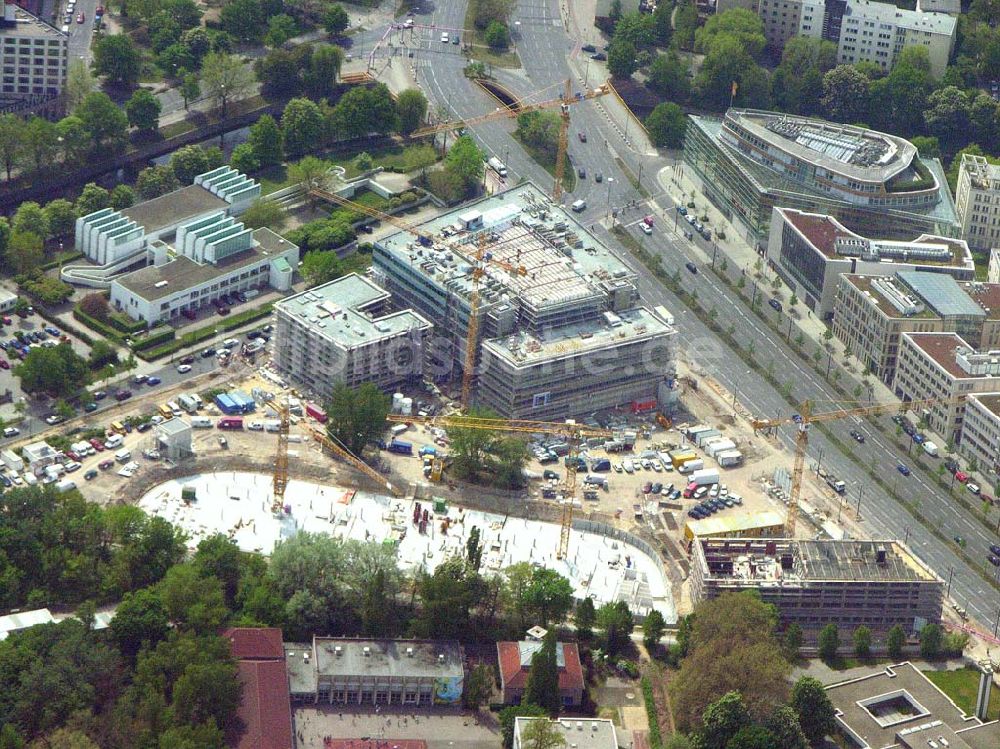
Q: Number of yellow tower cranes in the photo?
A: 5